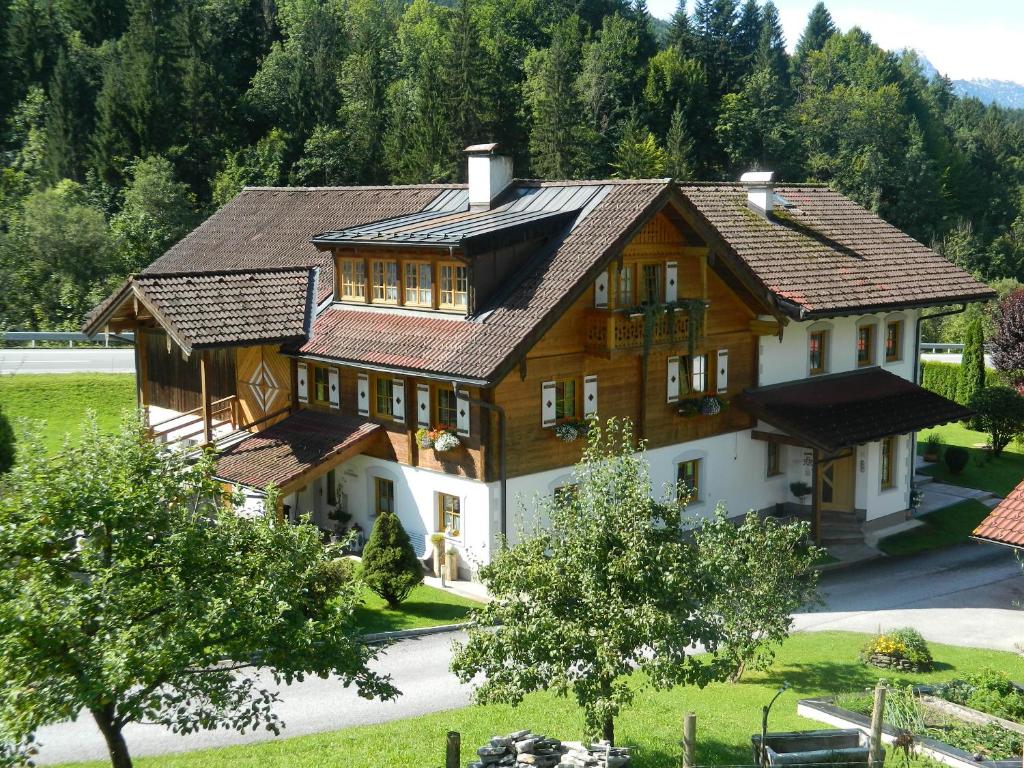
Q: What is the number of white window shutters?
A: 12